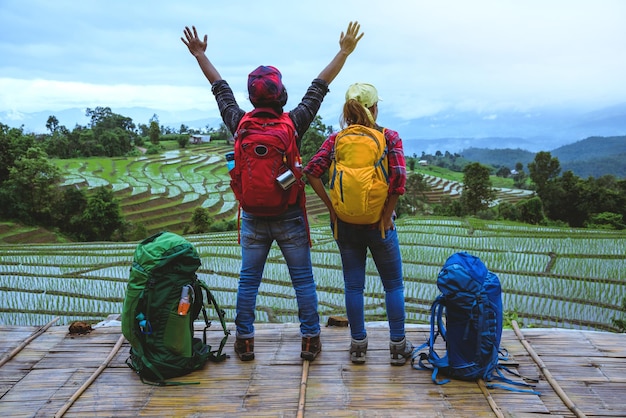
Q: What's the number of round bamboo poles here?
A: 5